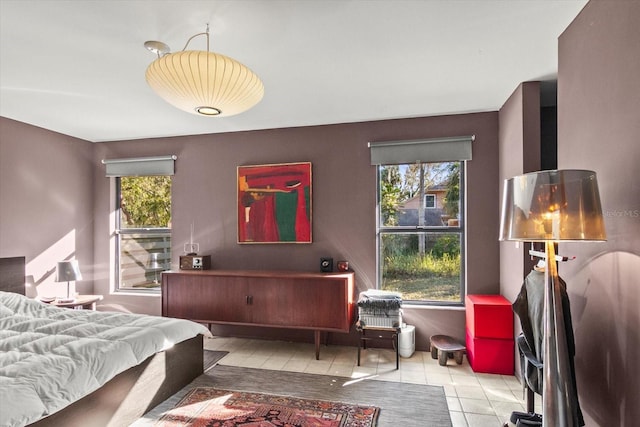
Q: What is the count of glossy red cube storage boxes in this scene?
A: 2